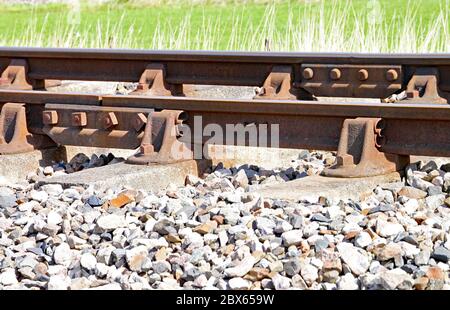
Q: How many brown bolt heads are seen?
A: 8